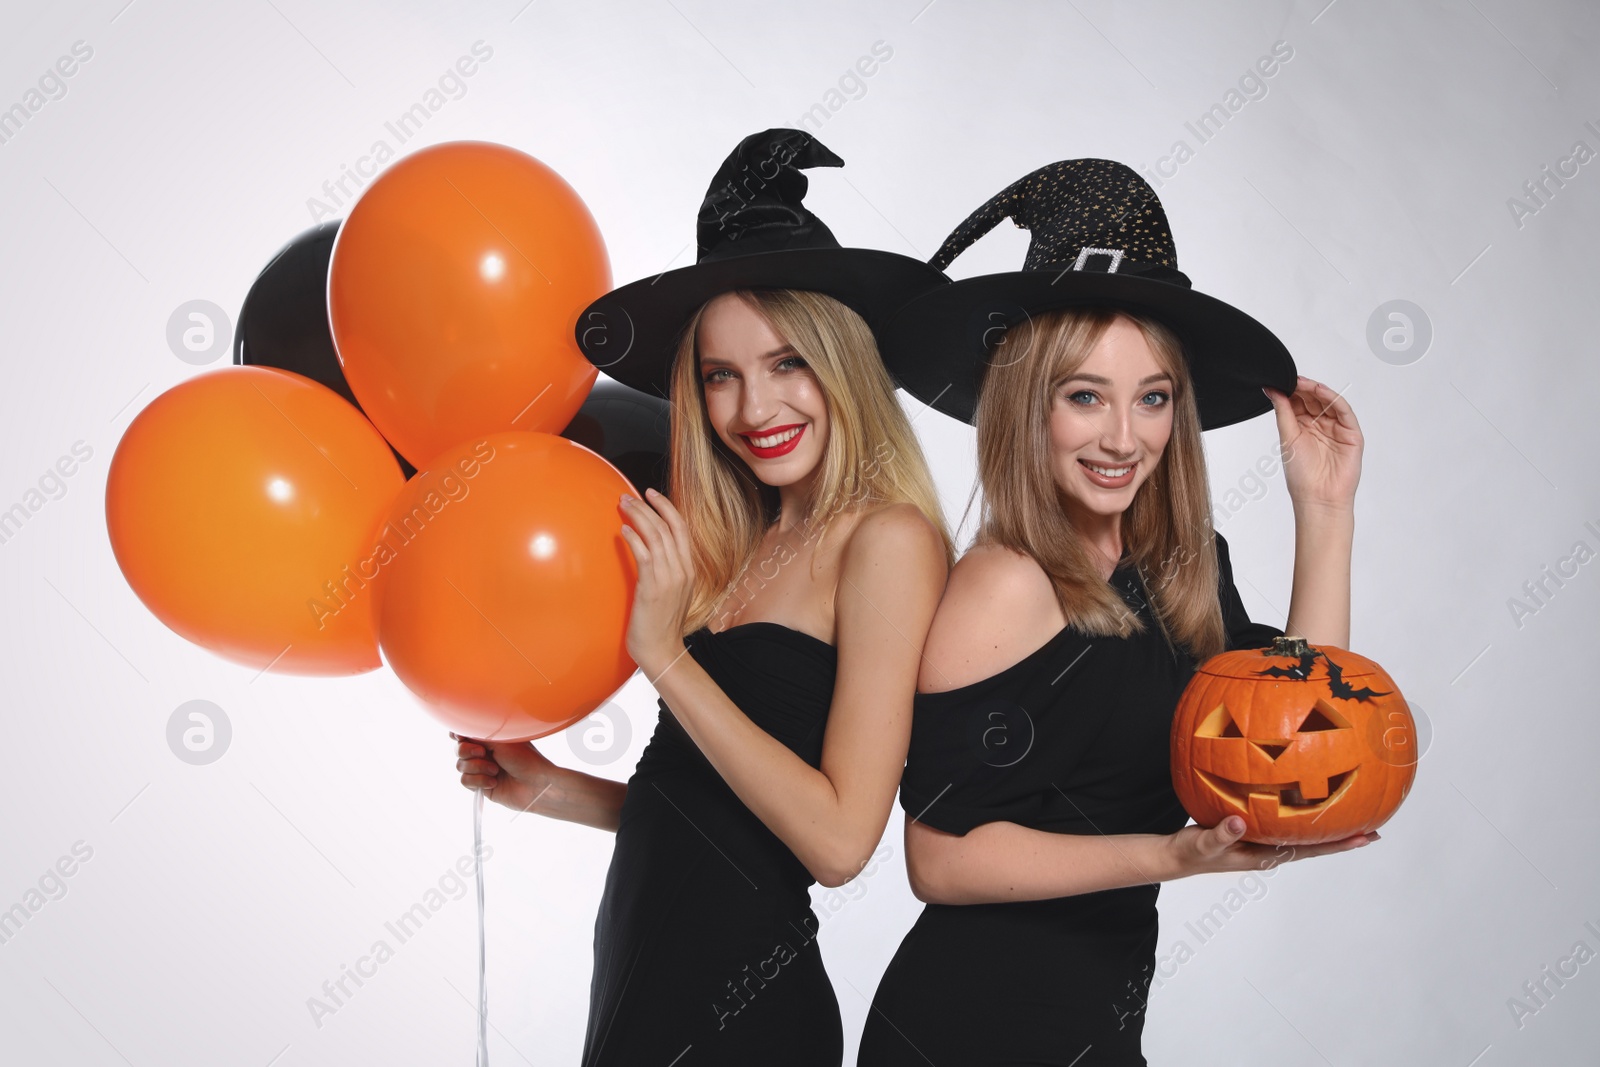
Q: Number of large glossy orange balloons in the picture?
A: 3